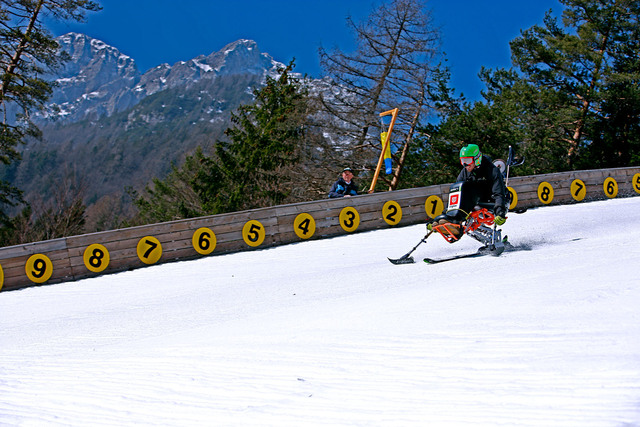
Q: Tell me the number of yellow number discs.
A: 15